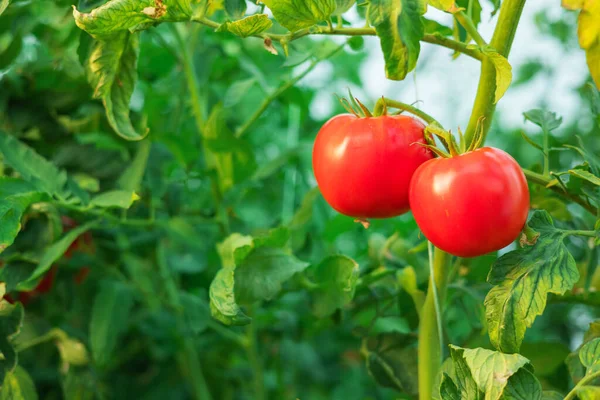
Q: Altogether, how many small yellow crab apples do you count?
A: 0